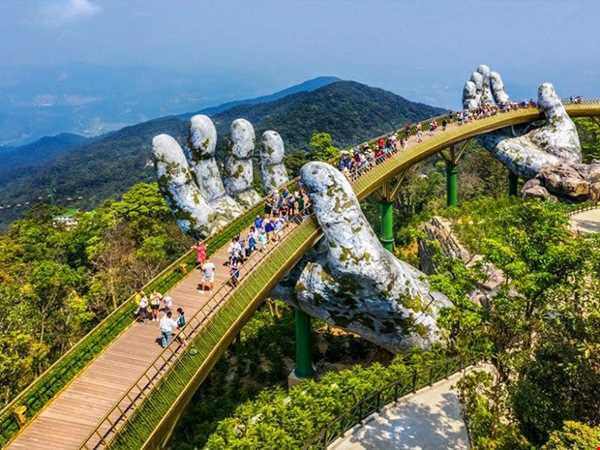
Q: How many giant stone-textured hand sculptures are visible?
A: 2